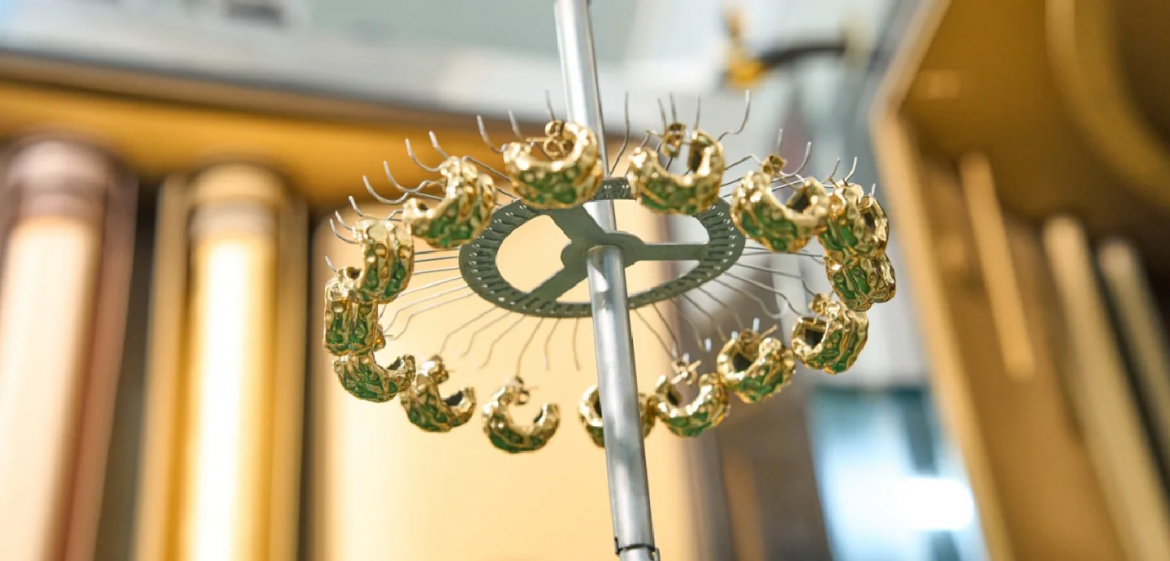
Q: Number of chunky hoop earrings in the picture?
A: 15